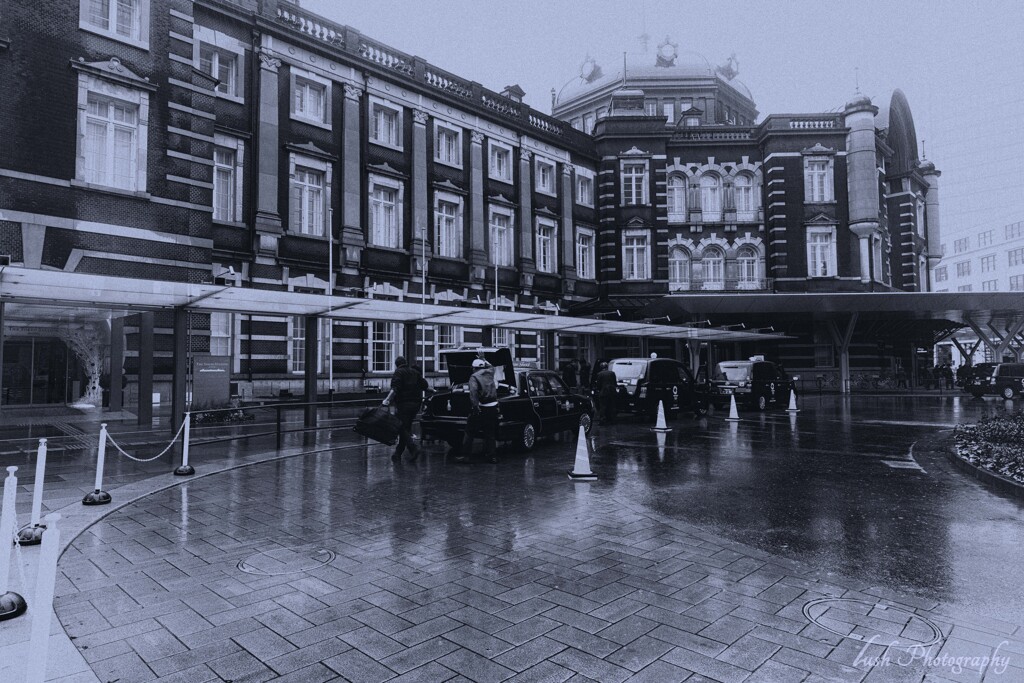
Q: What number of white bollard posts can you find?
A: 5